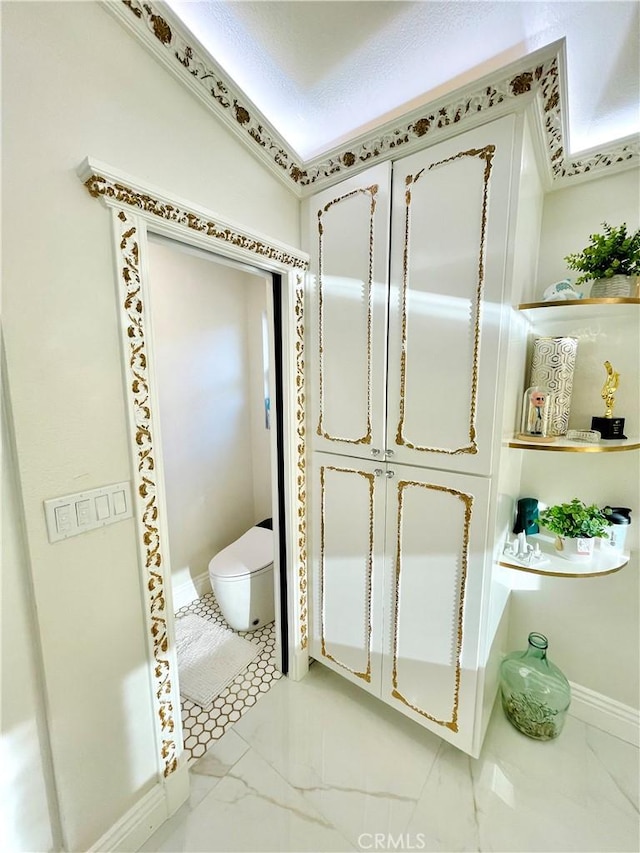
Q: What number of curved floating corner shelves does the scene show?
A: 3